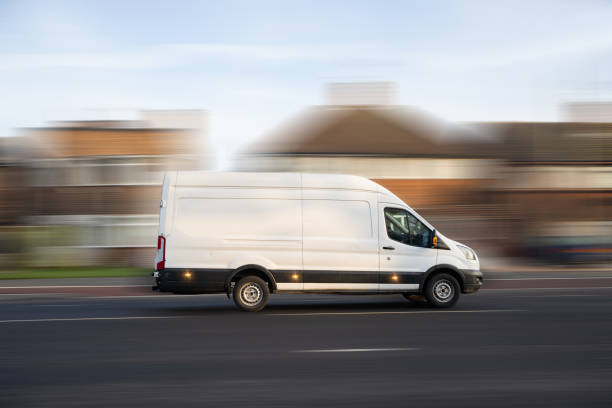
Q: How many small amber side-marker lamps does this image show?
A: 3